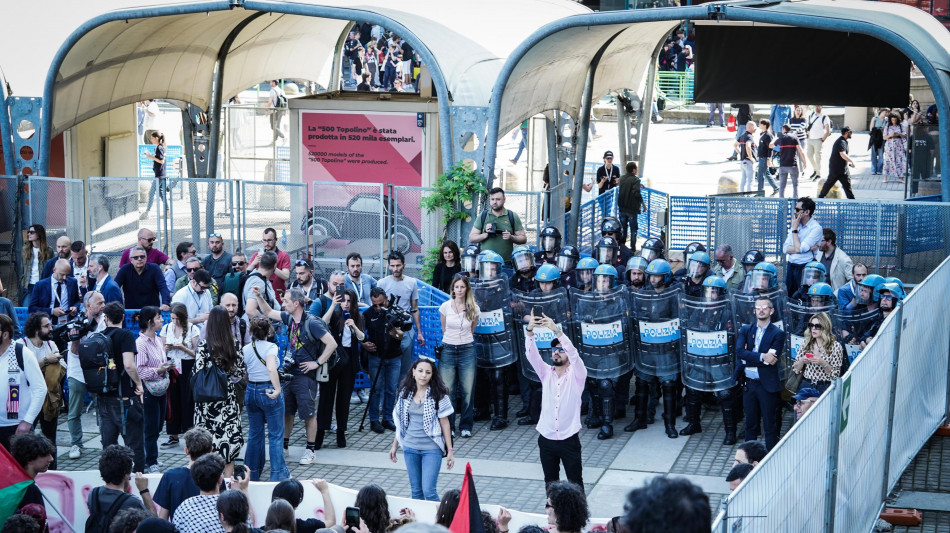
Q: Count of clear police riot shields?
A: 8